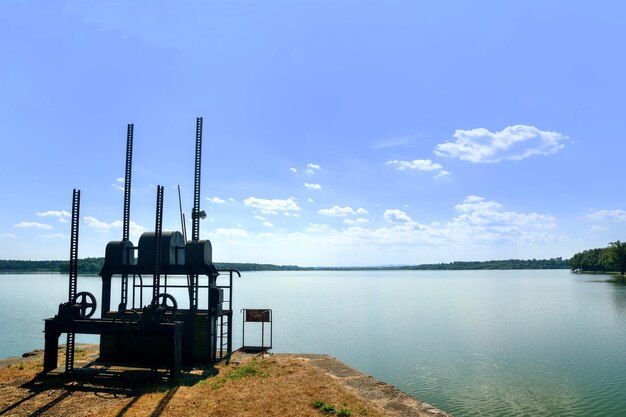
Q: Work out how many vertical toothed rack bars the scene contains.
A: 4